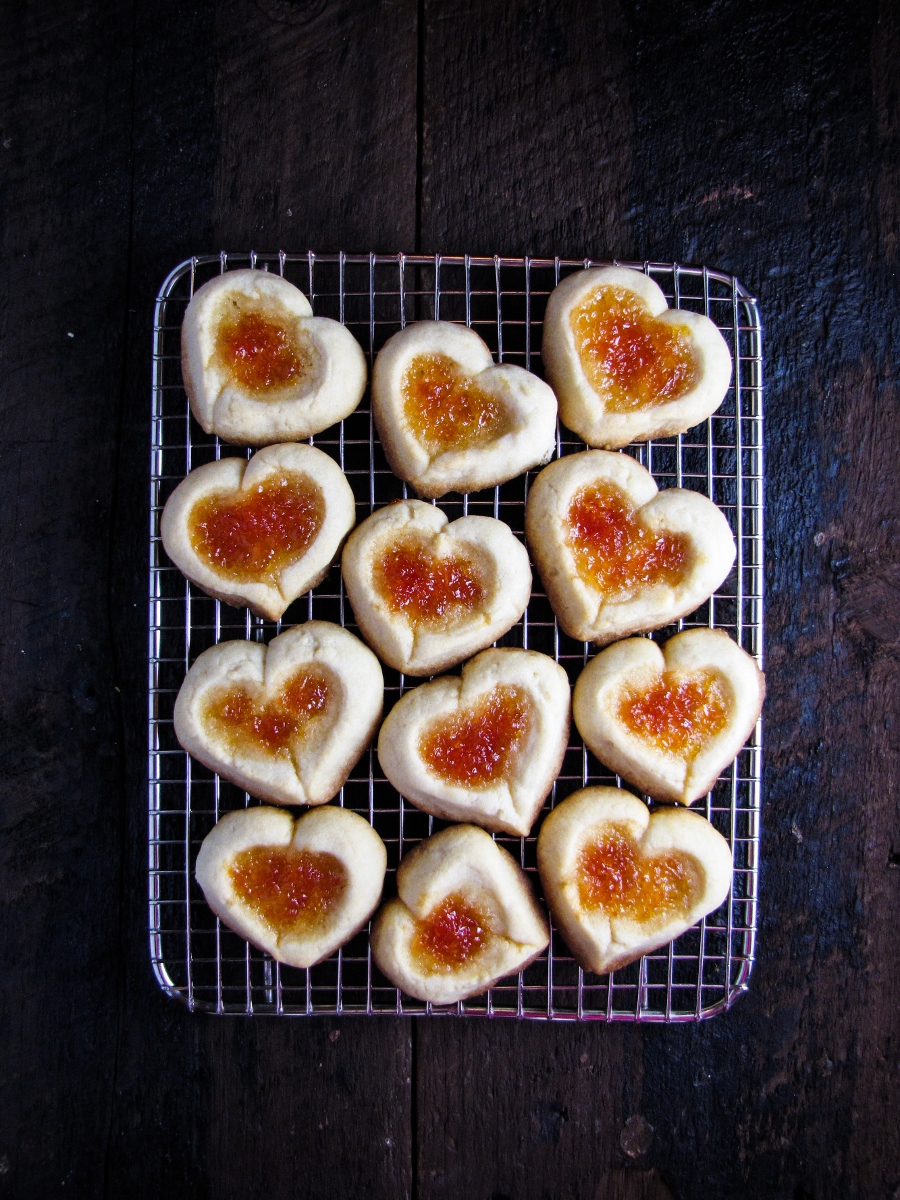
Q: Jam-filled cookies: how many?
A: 12